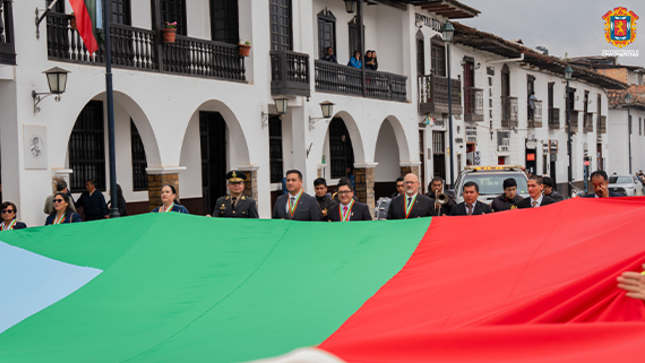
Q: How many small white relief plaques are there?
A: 1